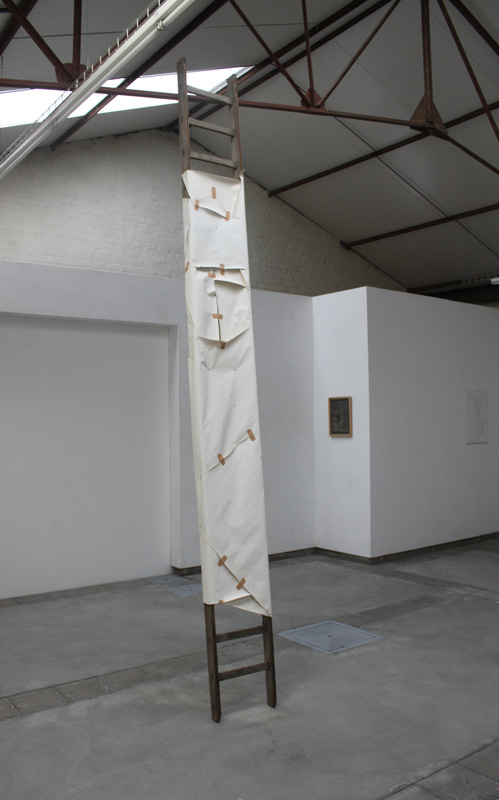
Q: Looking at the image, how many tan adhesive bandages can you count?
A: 13